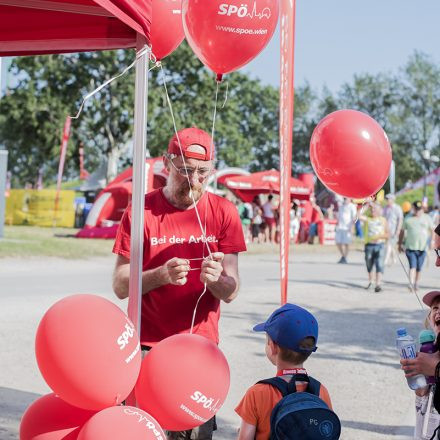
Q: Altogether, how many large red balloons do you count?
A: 7